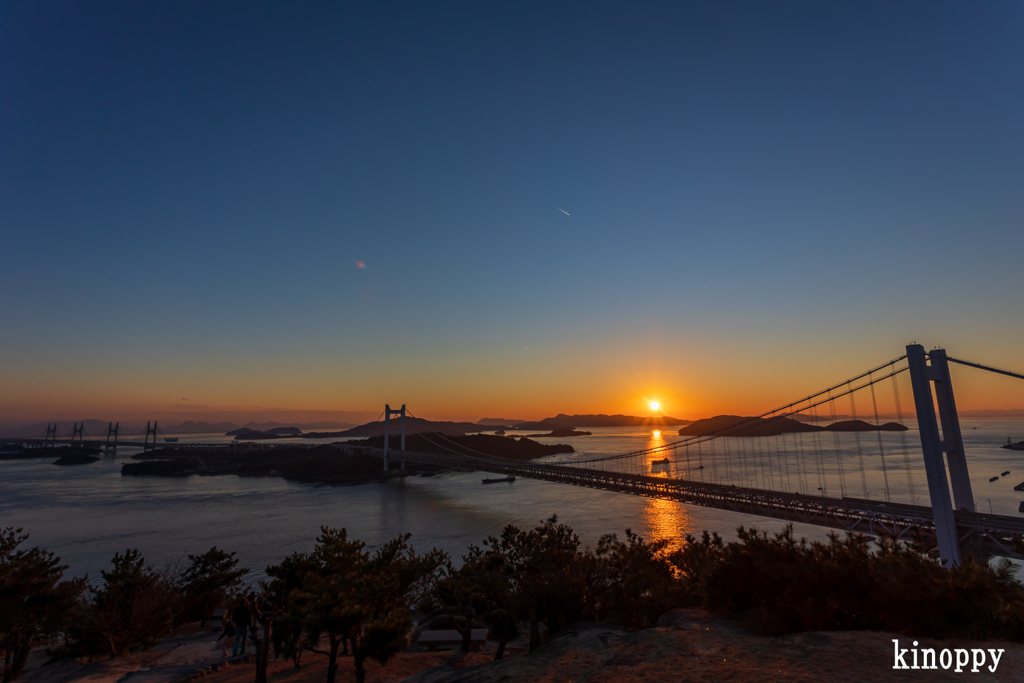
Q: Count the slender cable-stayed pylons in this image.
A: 4